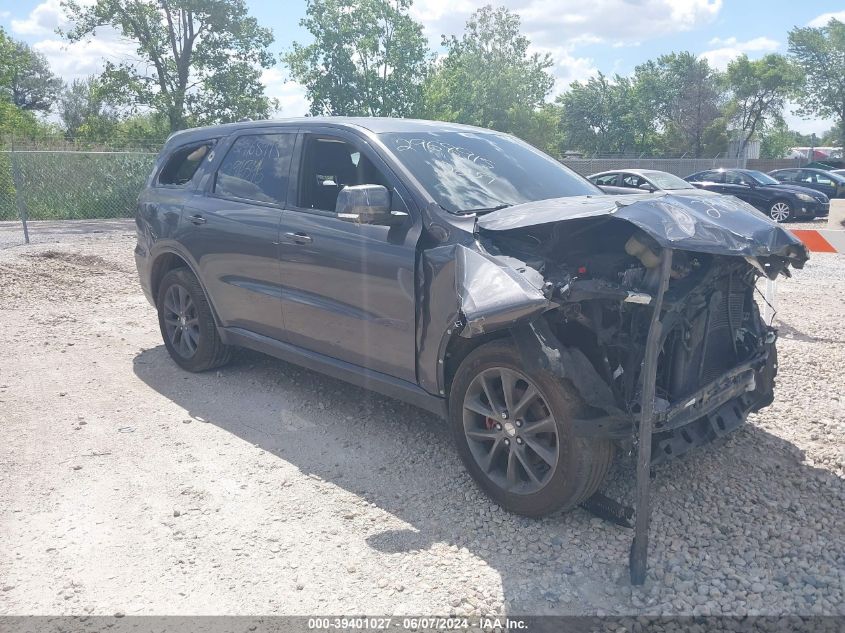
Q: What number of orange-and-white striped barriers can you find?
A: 1